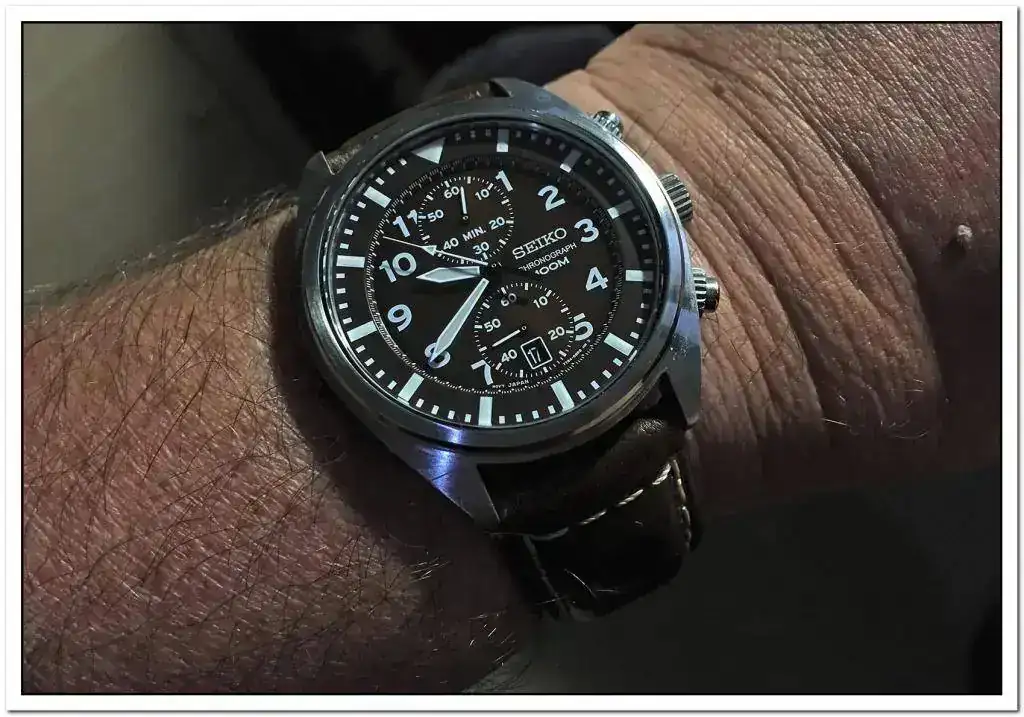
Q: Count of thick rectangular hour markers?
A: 11